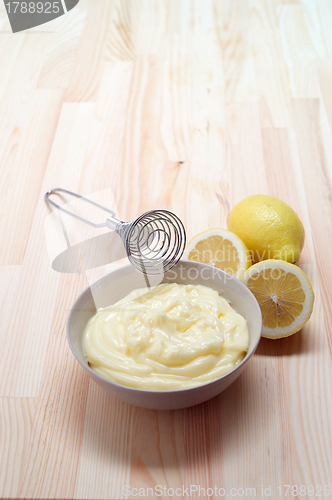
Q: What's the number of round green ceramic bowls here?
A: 0